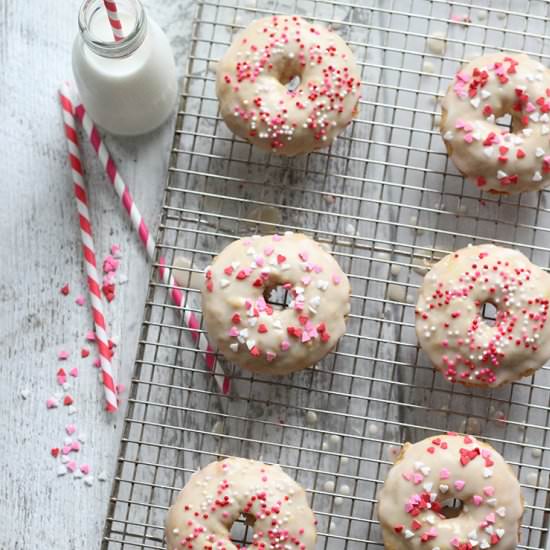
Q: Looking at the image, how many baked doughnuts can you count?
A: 6